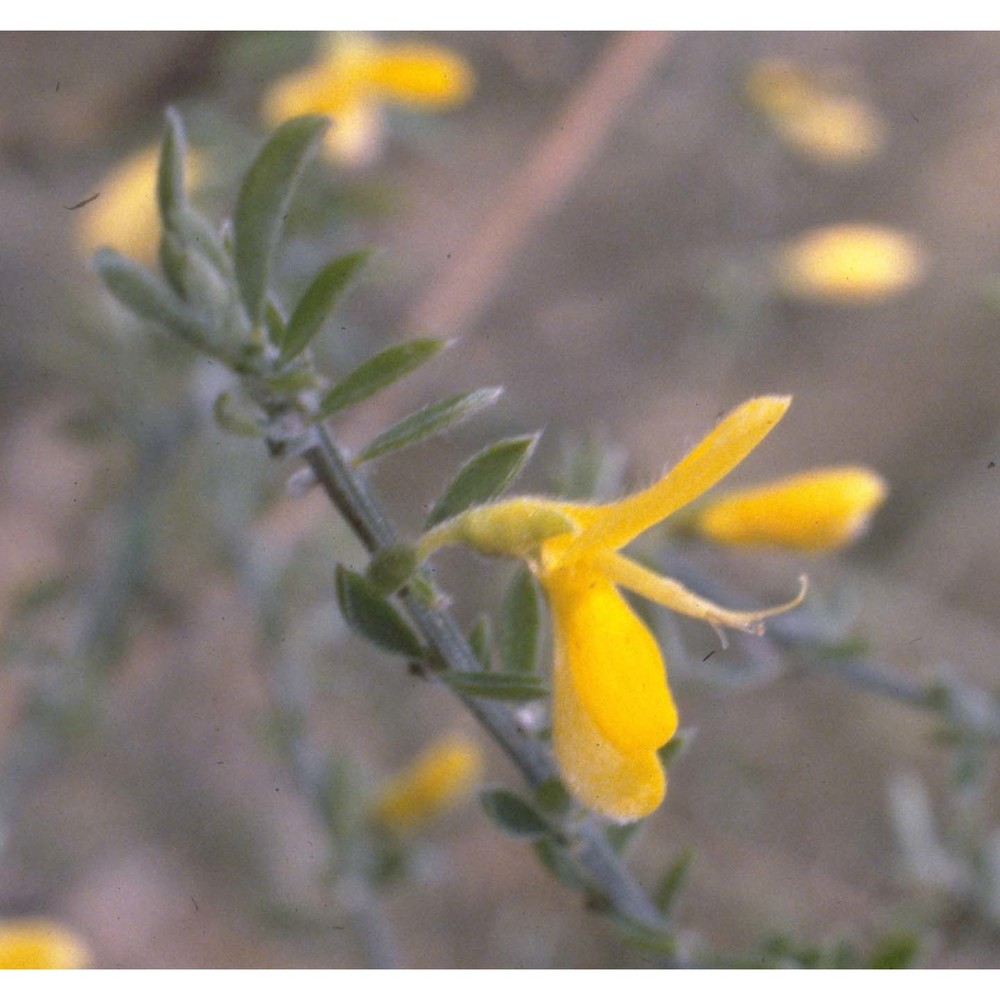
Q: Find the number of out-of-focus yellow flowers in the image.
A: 7